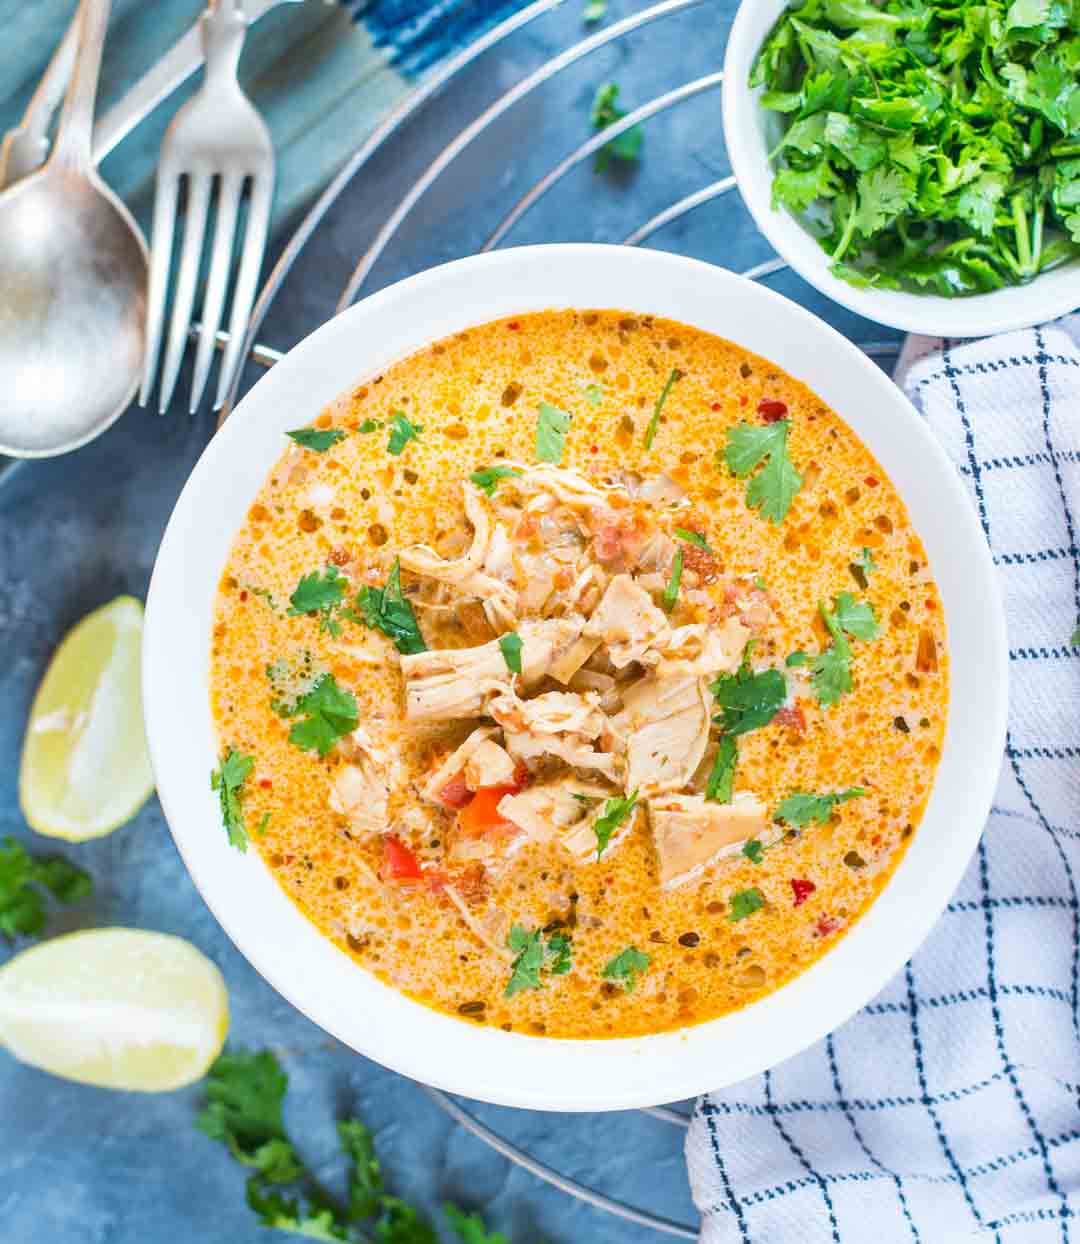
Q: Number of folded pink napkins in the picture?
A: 0